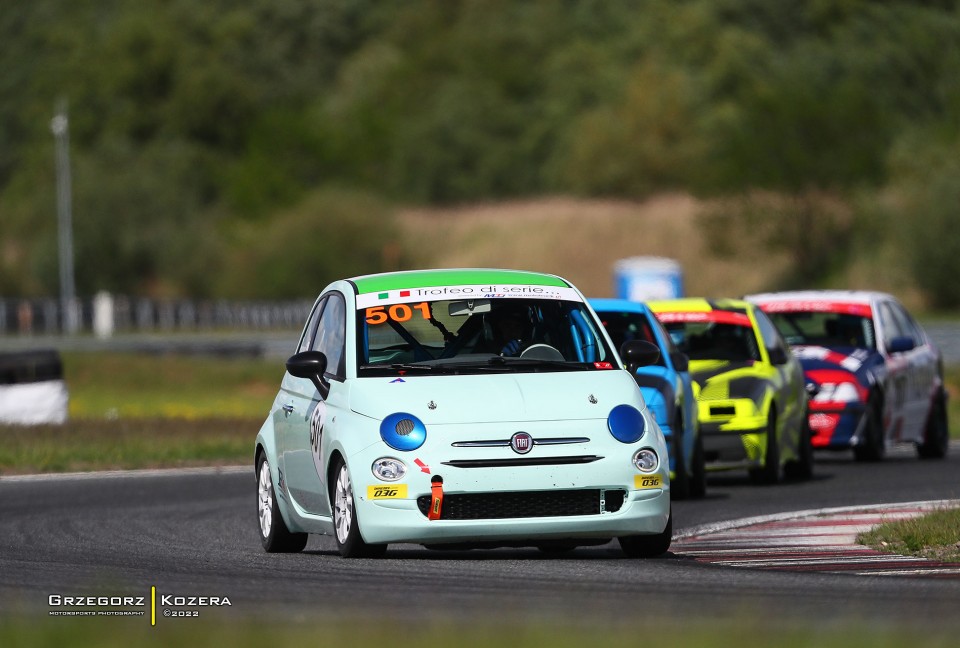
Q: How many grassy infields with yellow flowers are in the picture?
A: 1